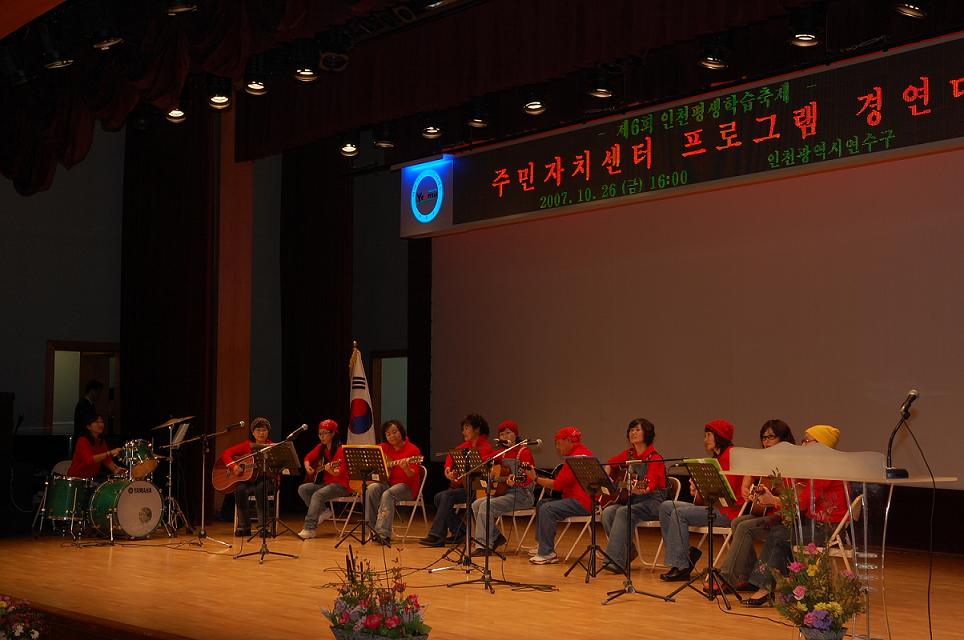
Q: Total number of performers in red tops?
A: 11